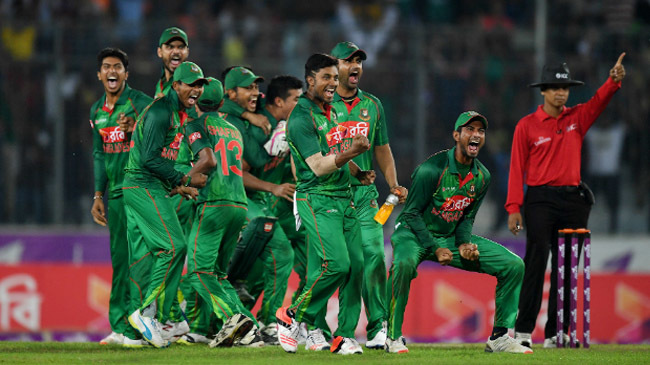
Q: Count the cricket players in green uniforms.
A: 9